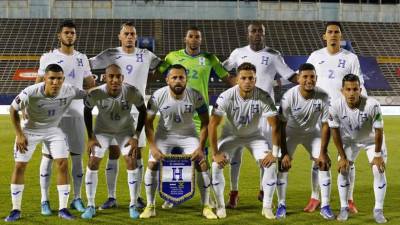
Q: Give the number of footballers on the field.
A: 11